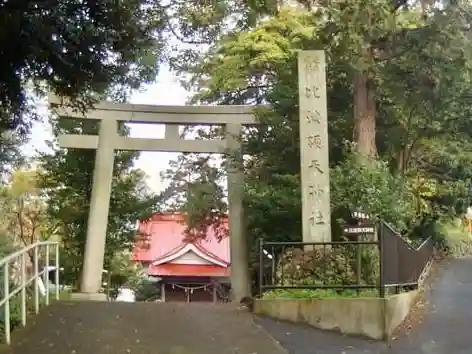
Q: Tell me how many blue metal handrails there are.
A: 0